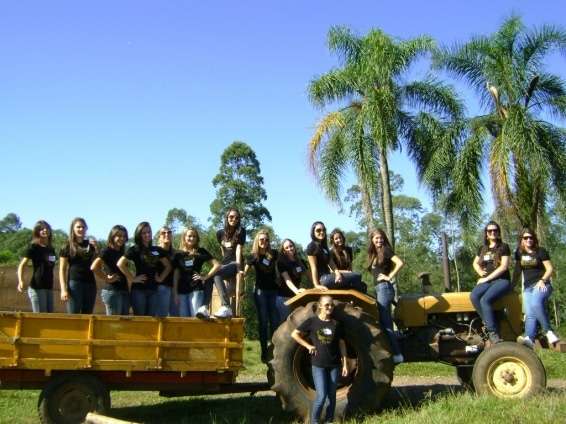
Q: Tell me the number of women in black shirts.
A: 15